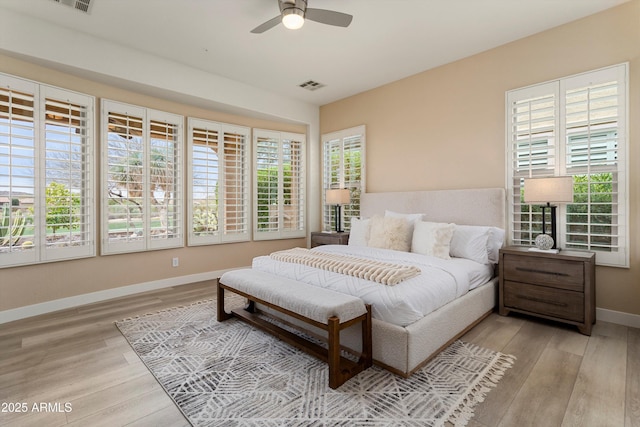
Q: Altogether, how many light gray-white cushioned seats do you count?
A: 1